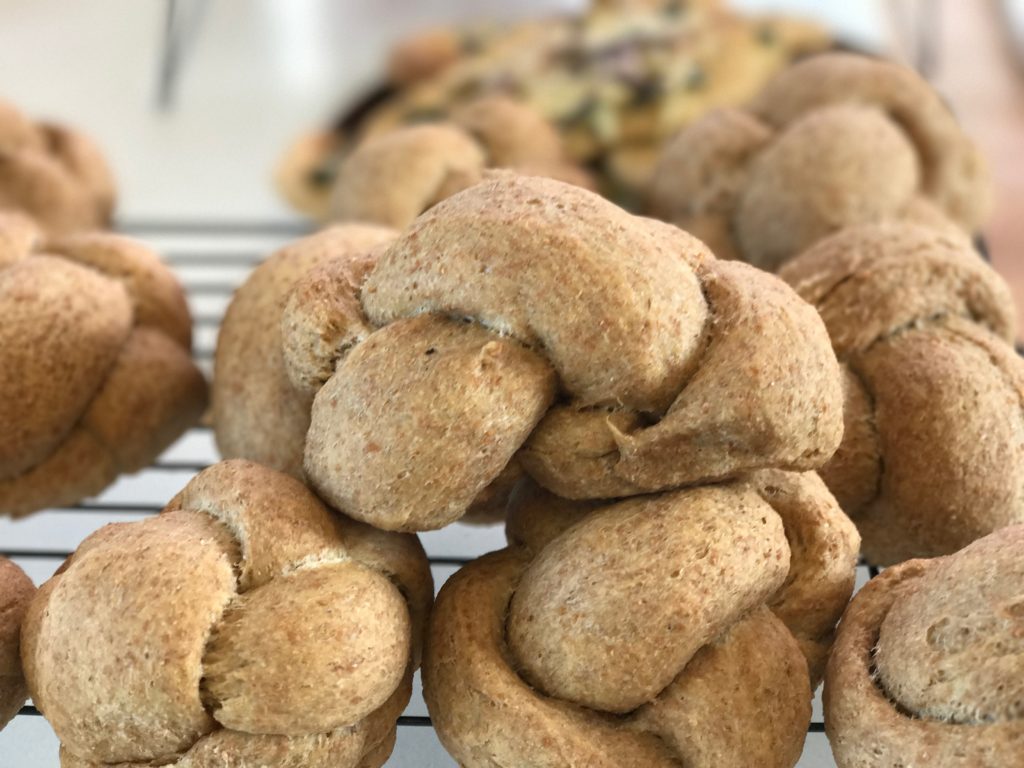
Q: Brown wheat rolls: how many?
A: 11